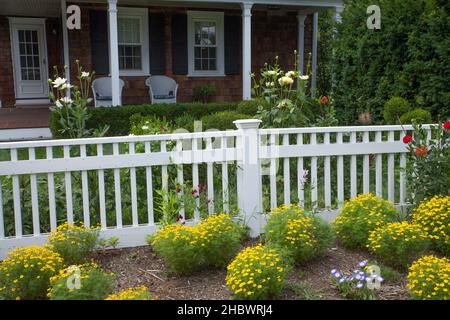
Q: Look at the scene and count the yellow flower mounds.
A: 11